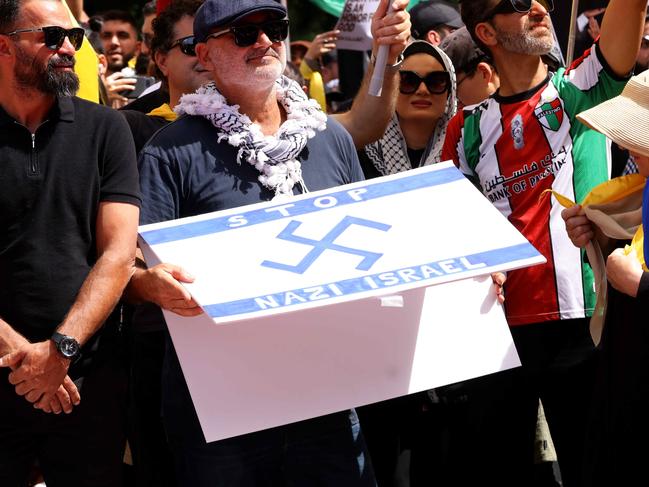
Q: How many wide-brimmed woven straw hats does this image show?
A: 1